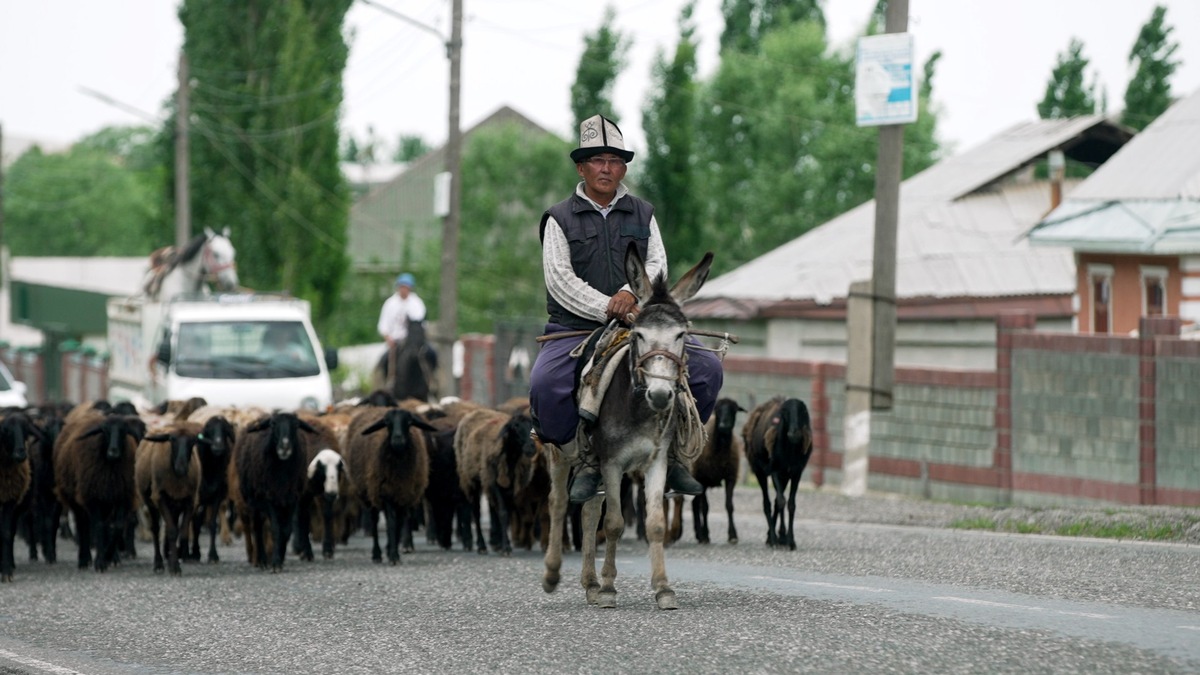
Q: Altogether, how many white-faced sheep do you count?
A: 1